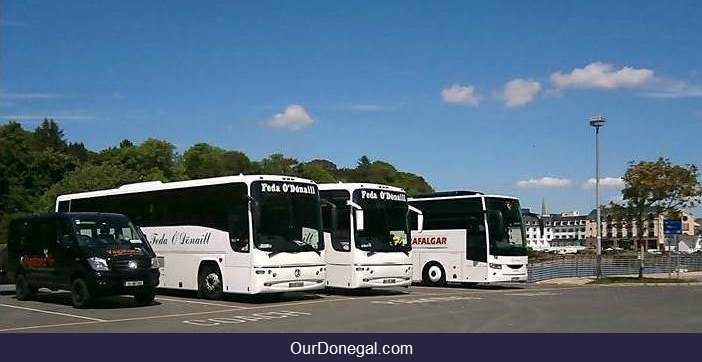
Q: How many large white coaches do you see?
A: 3